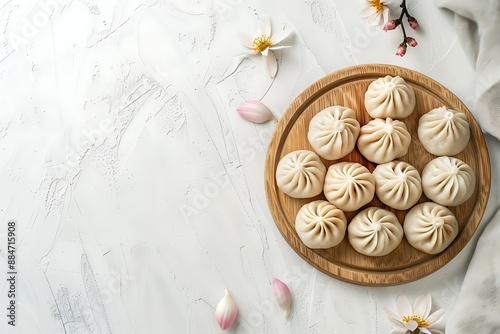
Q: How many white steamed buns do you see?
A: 11